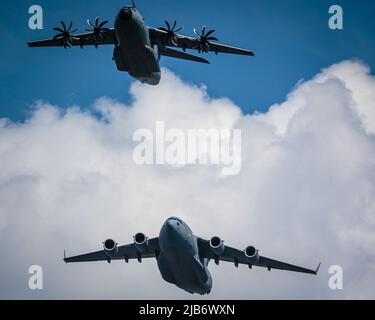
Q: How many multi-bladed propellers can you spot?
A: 4